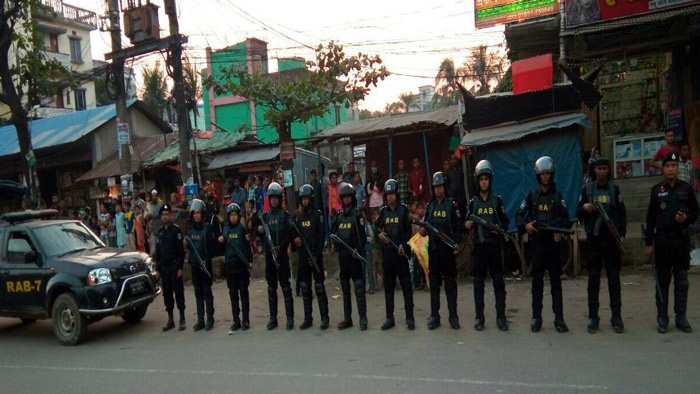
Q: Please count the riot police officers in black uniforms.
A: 12